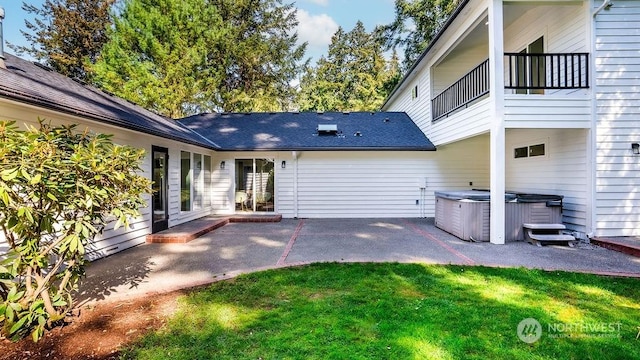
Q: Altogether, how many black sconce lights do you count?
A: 3